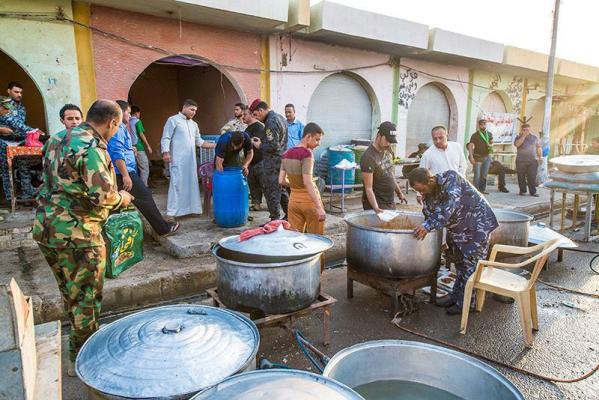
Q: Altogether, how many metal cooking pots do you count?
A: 6